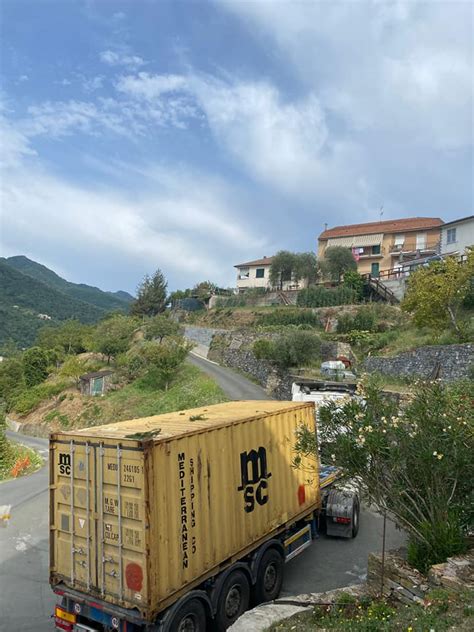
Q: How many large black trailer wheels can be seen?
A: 3